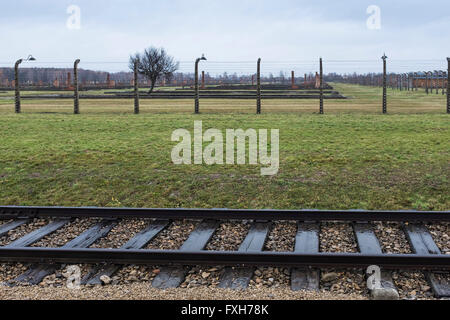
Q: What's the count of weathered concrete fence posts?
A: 8